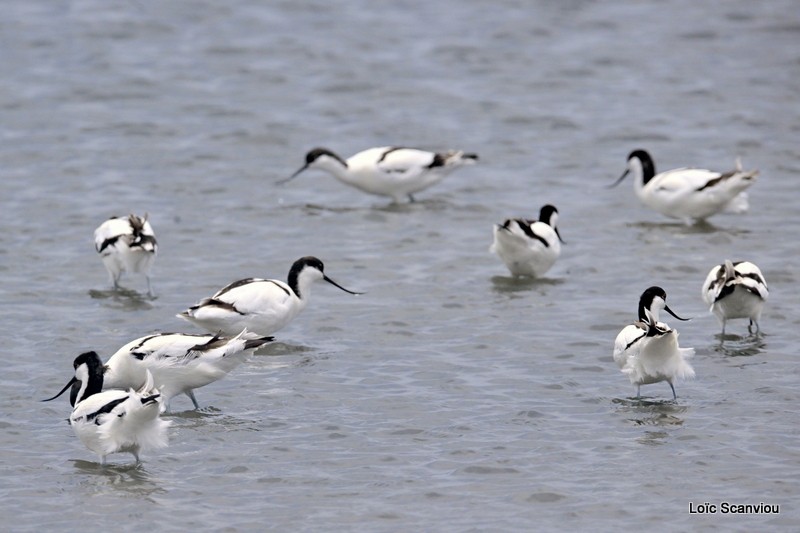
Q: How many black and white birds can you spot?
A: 9